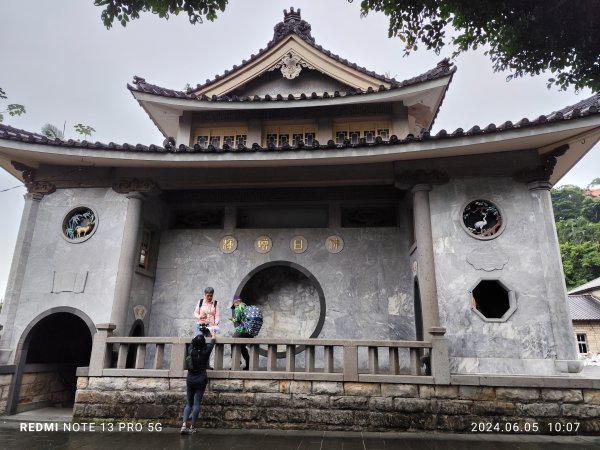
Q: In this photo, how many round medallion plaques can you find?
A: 4